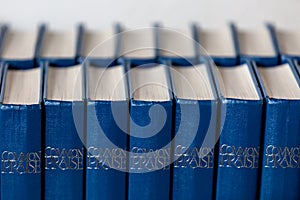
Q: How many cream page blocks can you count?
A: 15